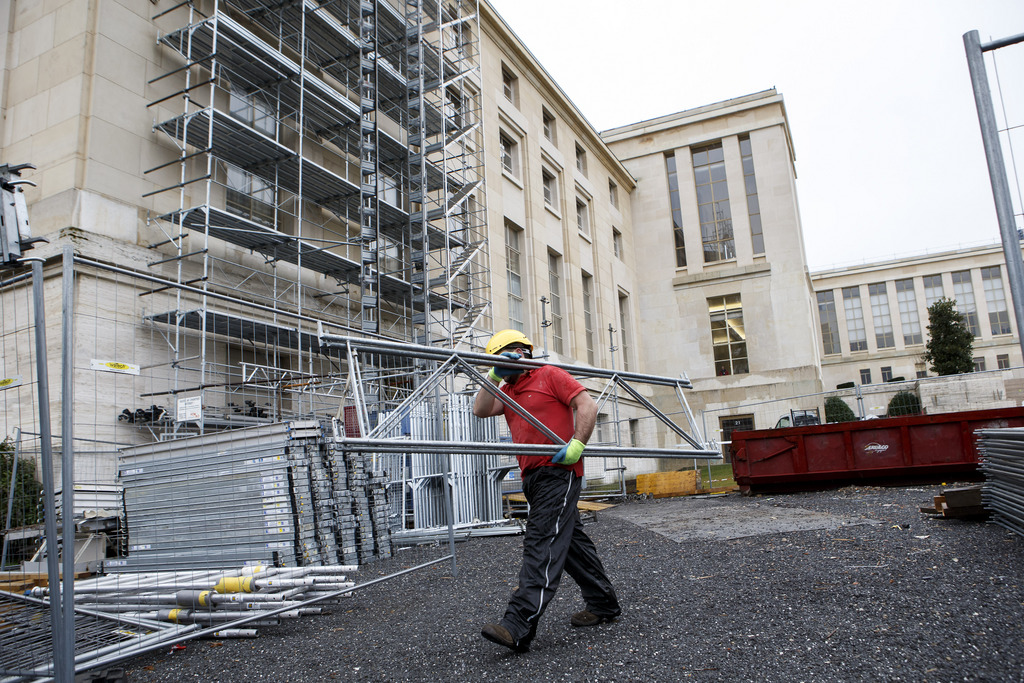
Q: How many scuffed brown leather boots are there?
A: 2